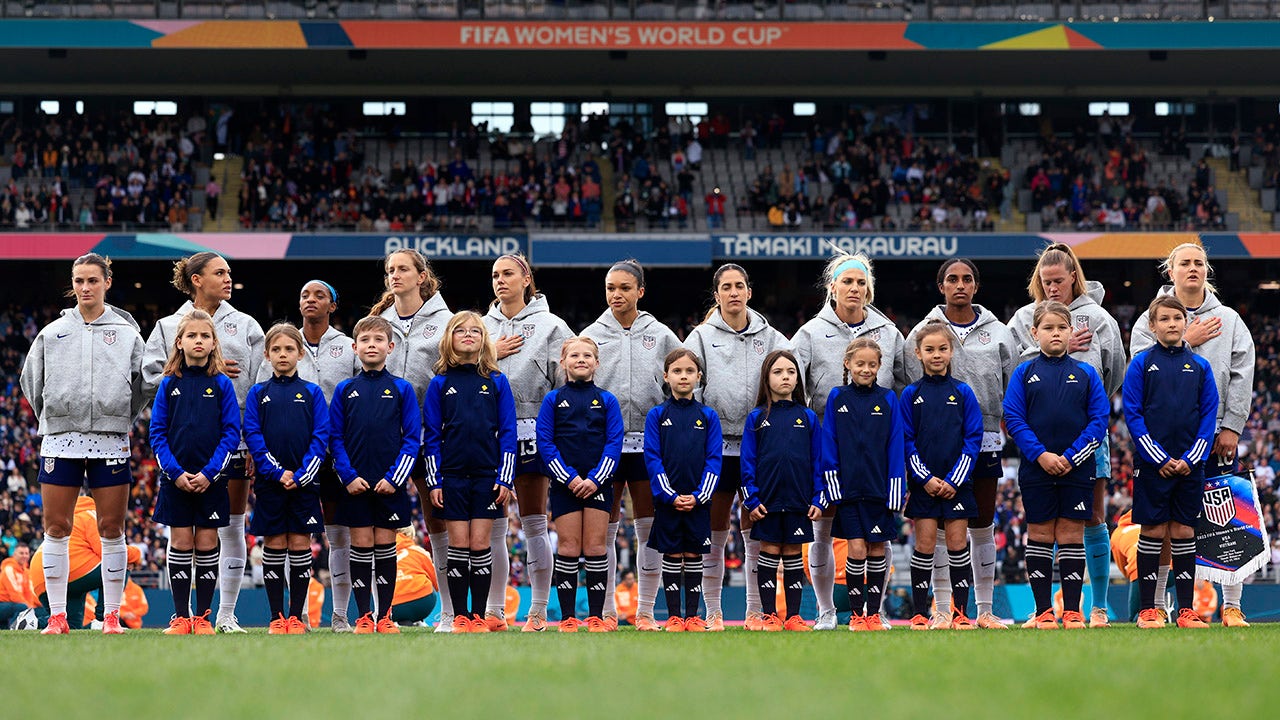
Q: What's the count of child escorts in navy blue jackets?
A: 11